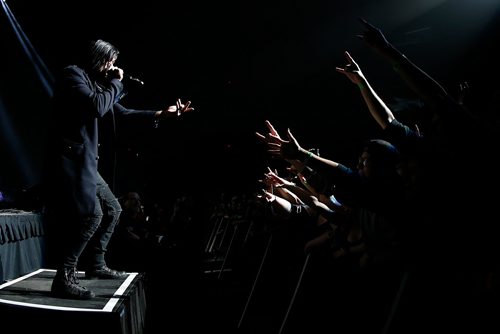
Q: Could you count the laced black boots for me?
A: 2